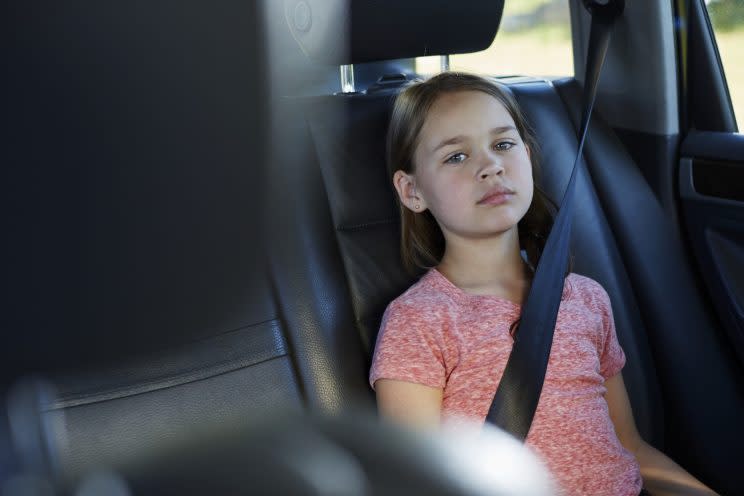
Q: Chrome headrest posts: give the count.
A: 2